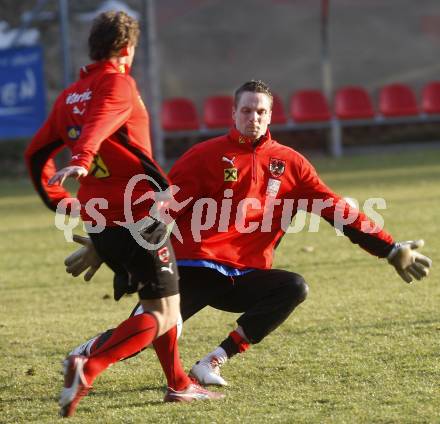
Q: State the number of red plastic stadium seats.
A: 7